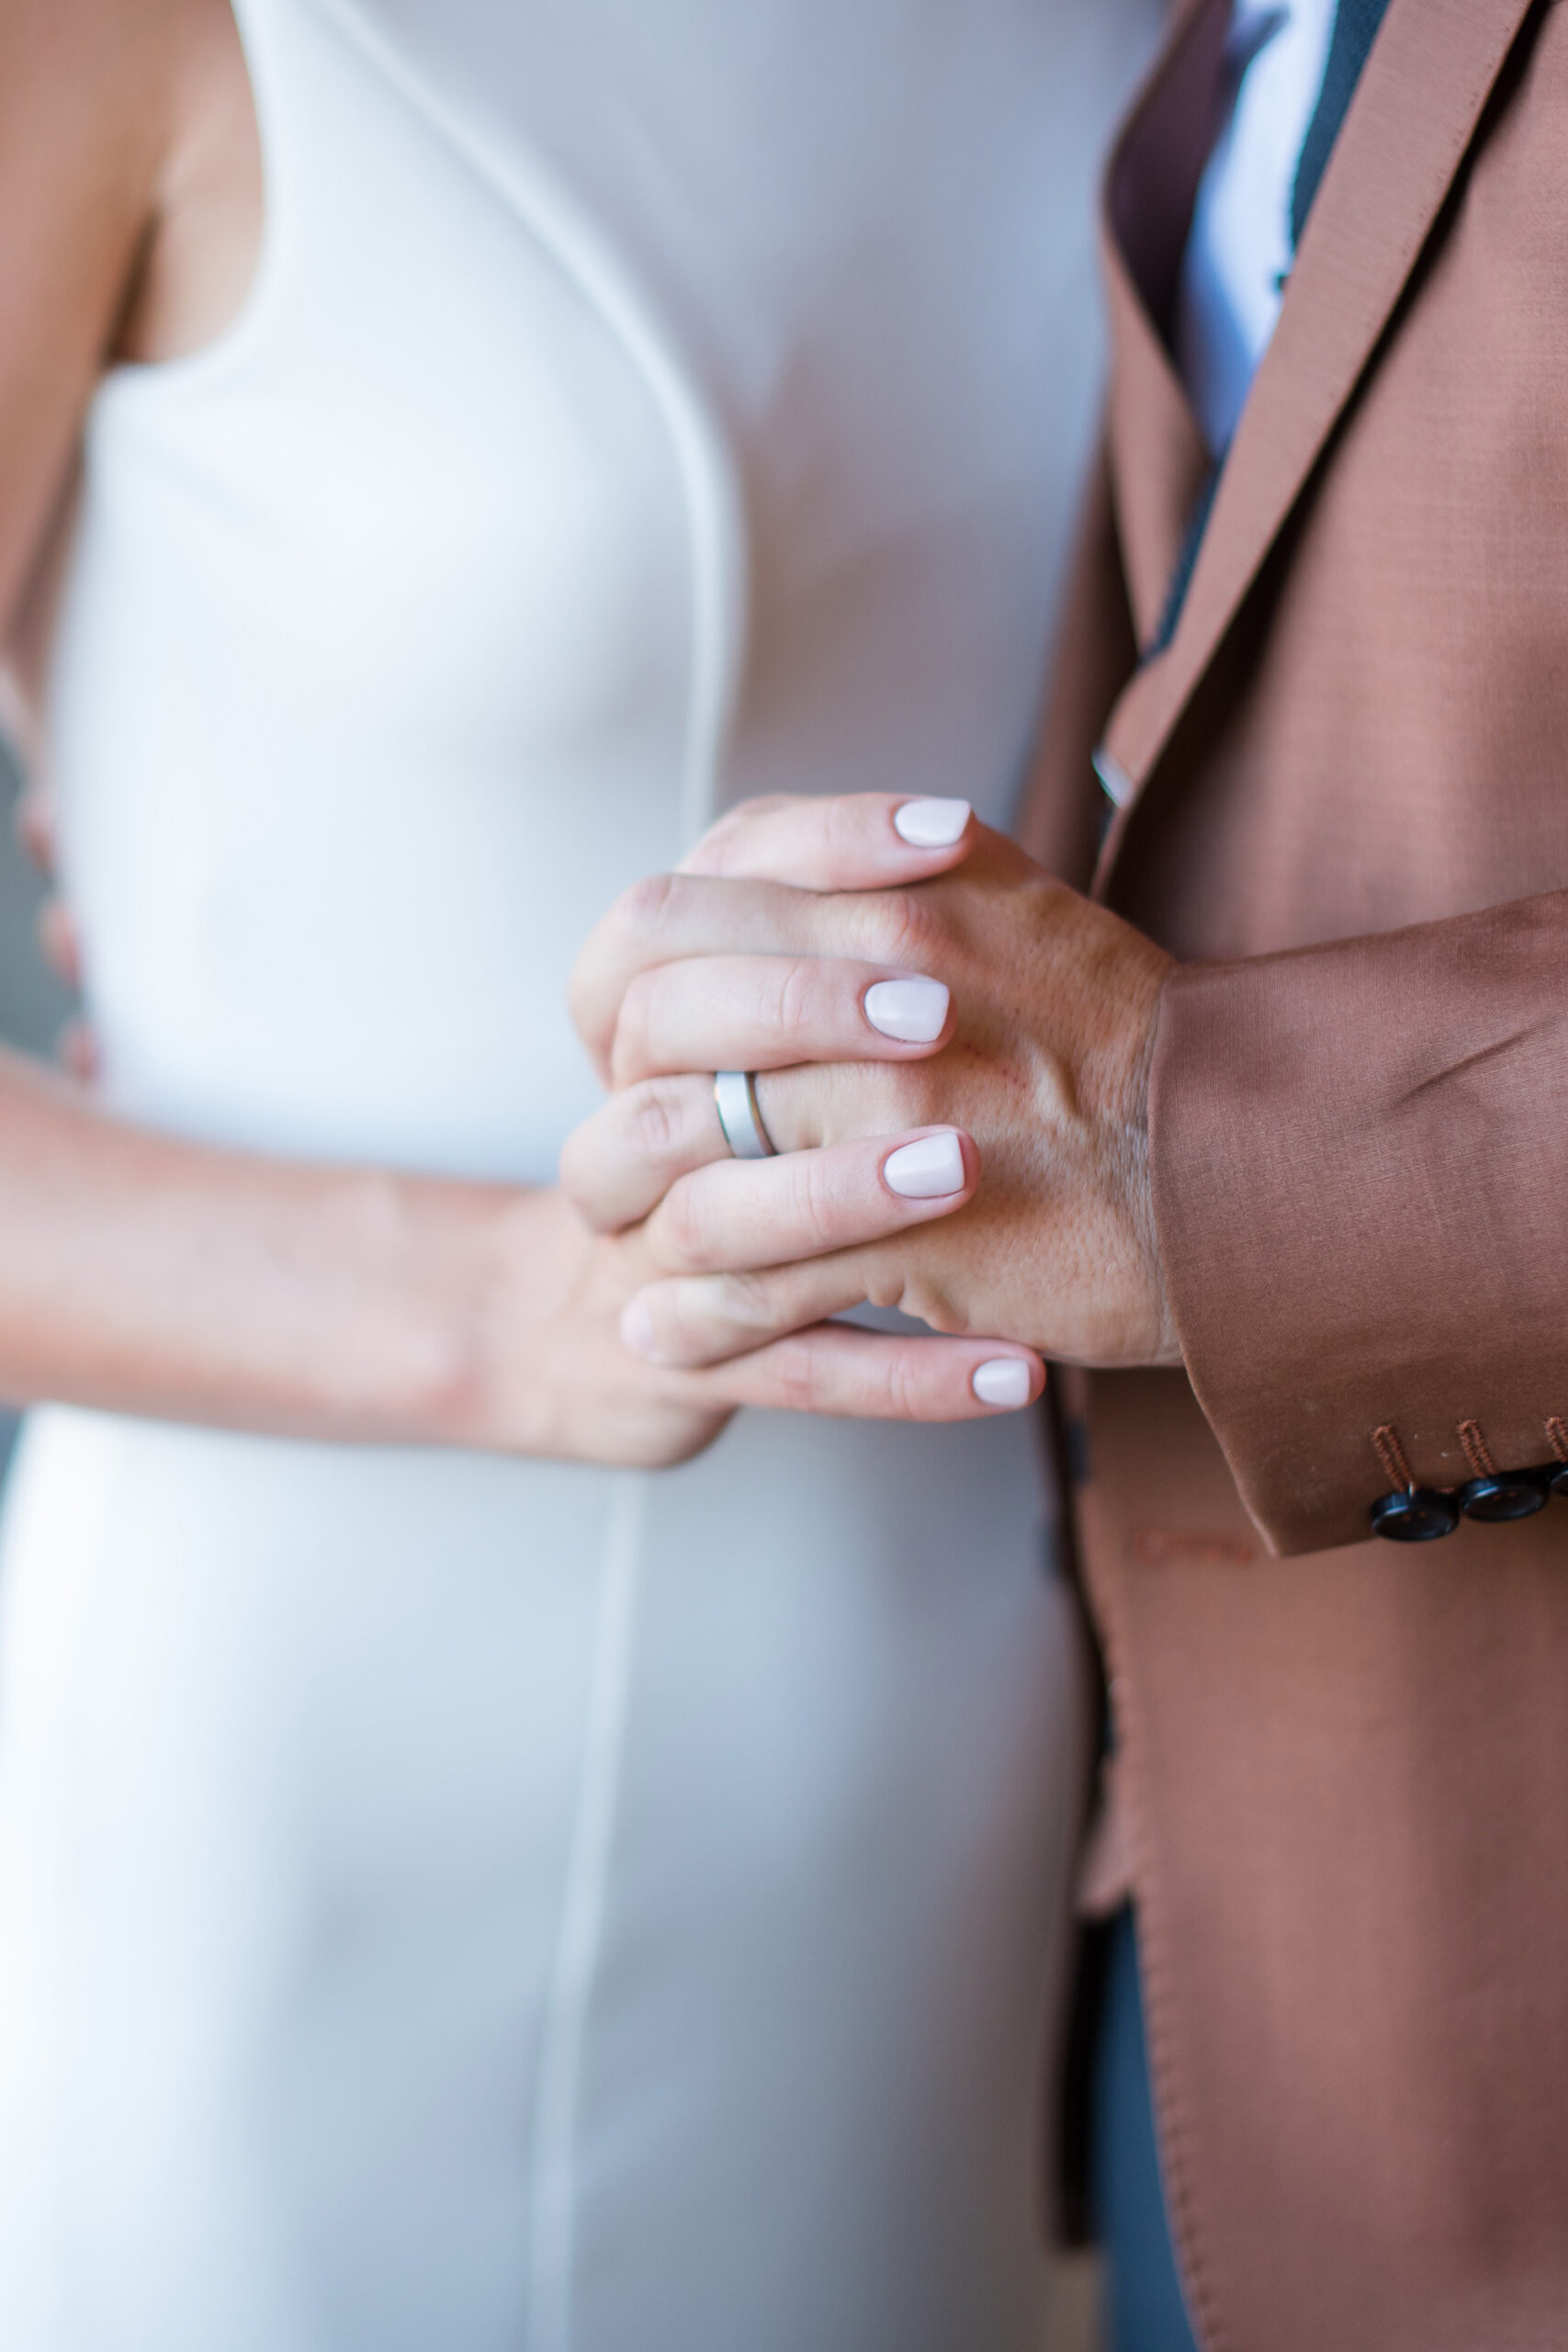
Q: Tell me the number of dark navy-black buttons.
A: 3